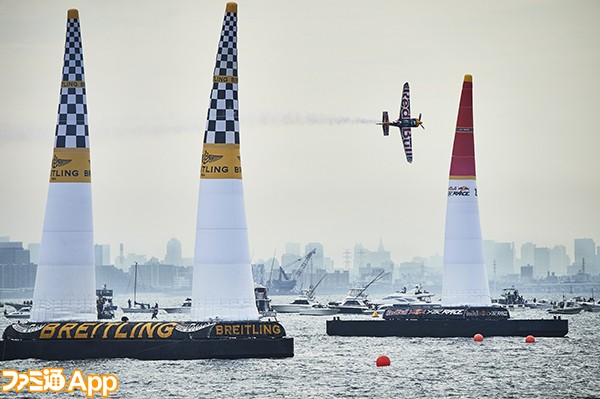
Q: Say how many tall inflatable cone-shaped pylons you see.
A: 3